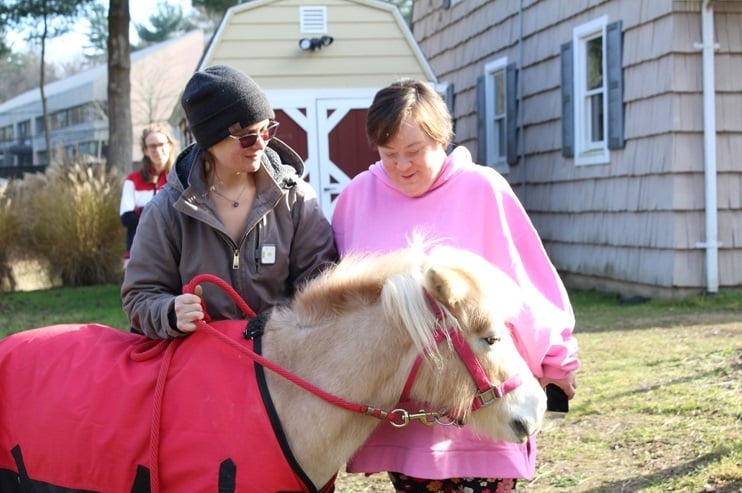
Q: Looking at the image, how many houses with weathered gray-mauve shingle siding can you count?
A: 1